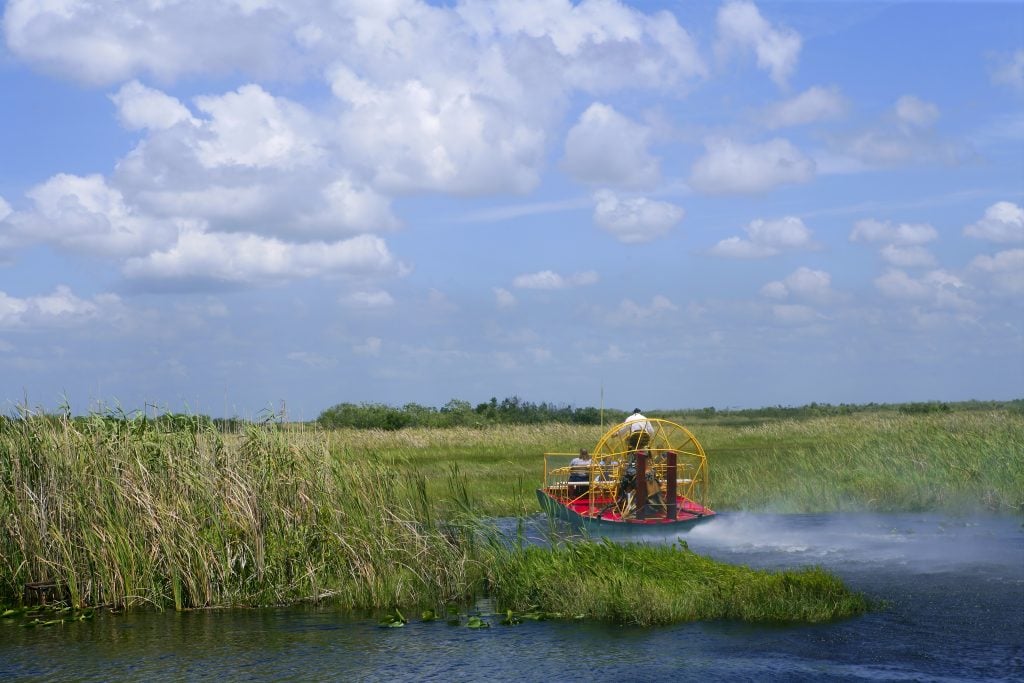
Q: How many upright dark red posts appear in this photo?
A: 2